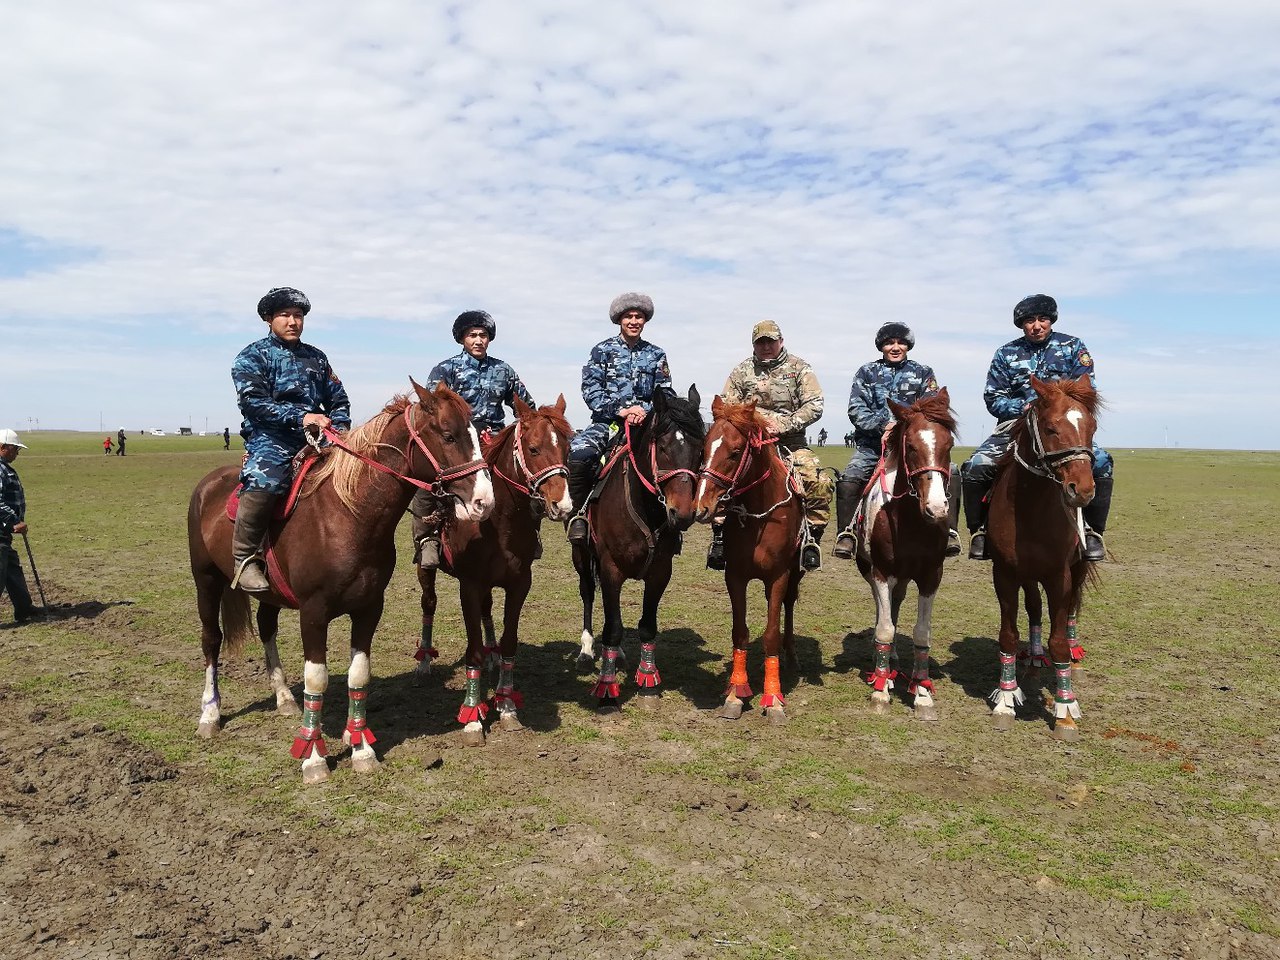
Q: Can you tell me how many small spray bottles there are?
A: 0